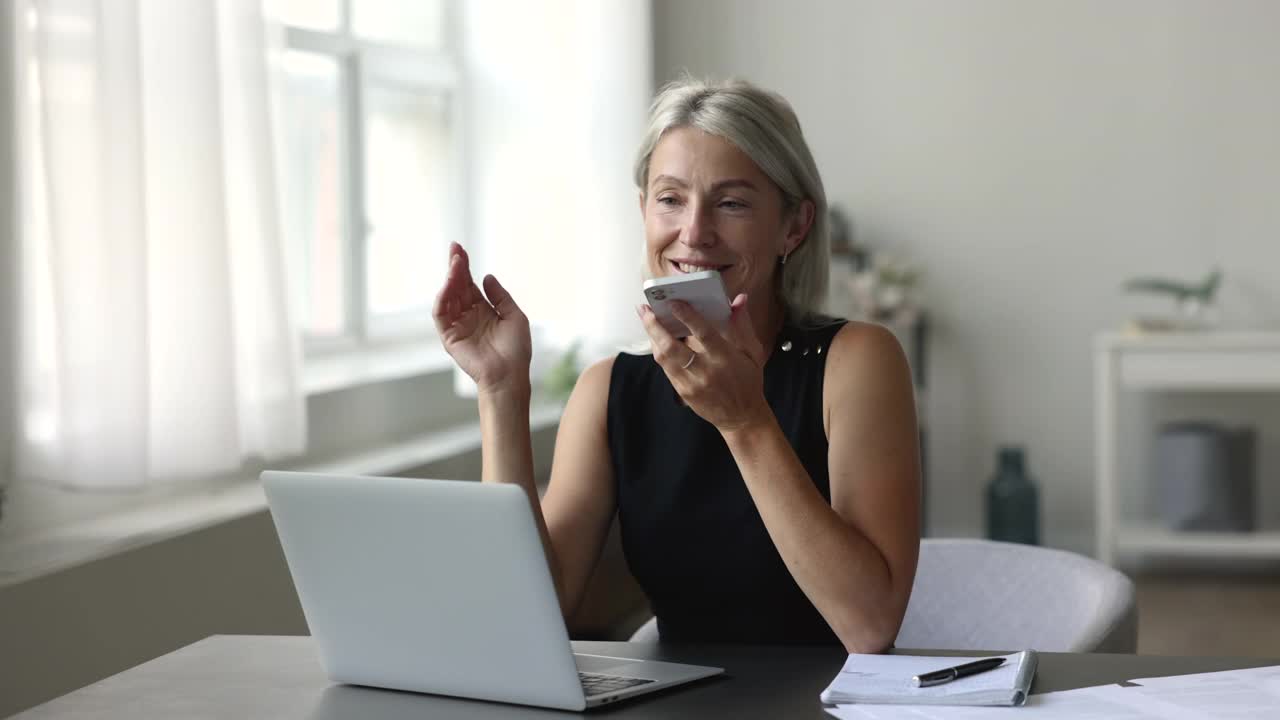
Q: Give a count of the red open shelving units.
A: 0